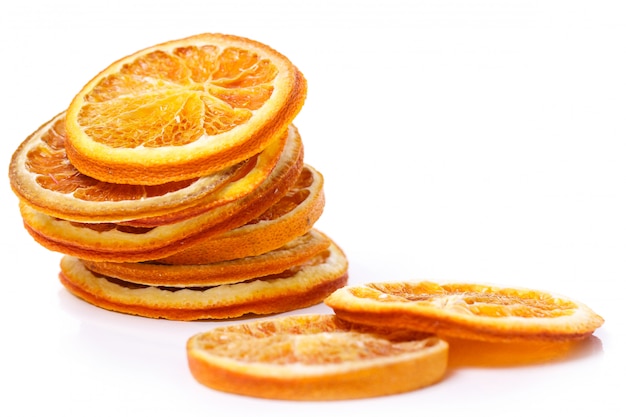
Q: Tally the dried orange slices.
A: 9